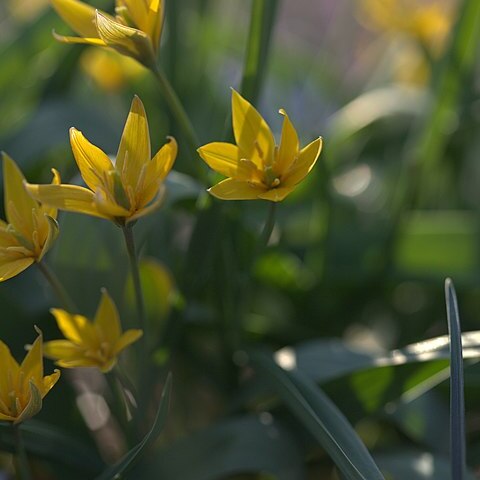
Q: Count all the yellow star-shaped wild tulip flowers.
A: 6